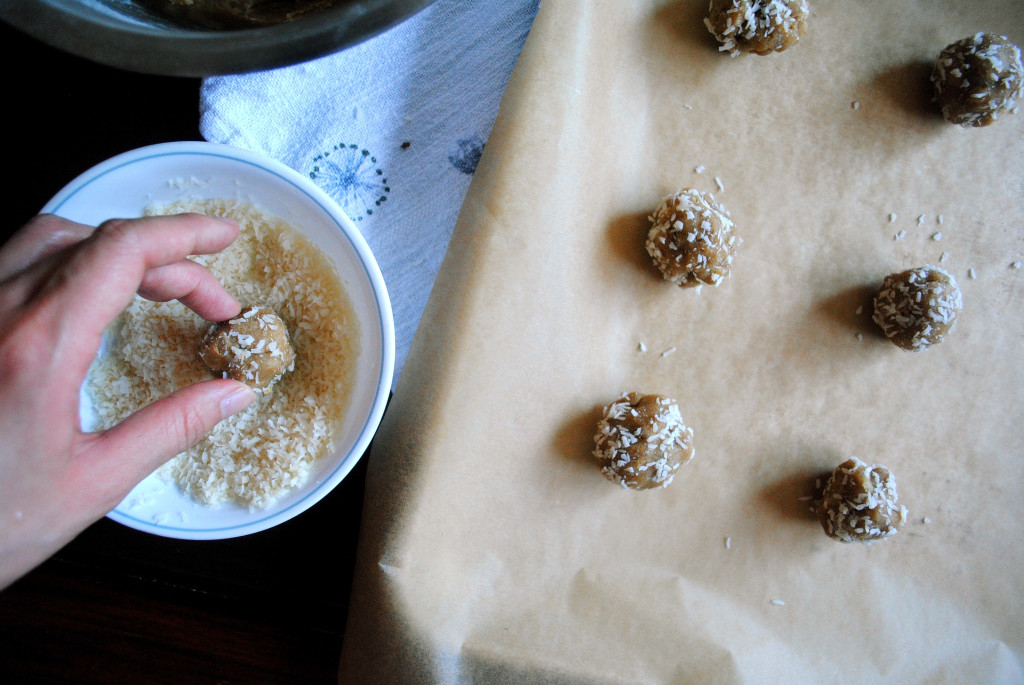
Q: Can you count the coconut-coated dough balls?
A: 7